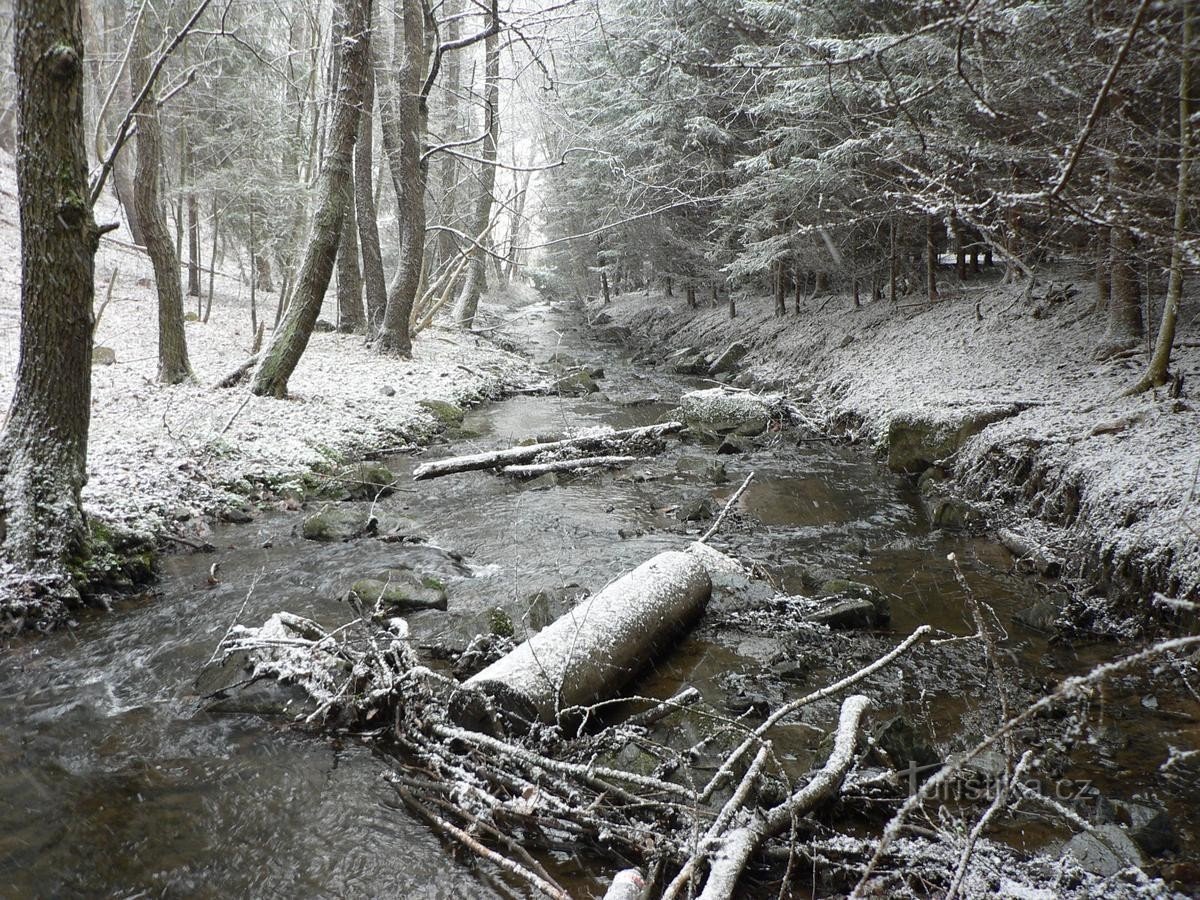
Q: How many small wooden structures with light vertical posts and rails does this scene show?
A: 0